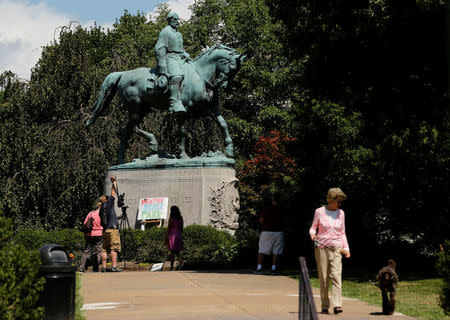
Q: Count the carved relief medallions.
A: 1